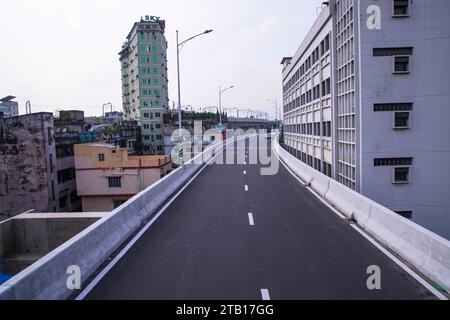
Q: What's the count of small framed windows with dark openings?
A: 4